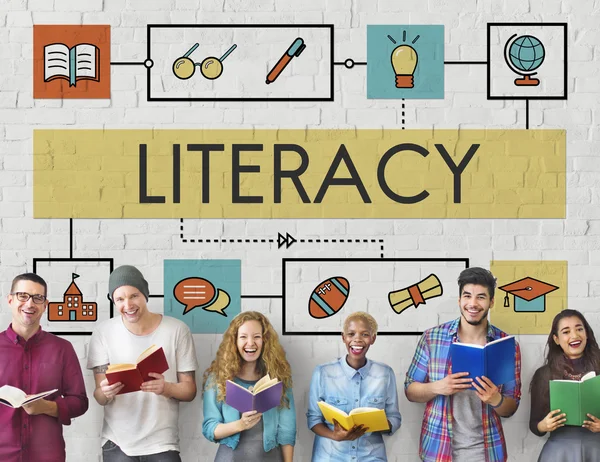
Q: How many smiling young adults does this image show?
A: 6